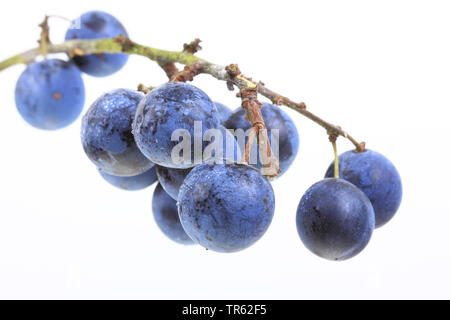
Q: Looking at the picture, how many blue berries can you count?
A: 12